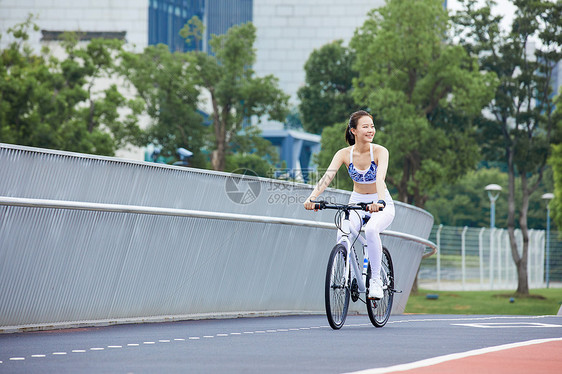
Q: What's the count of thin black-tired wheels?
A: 2